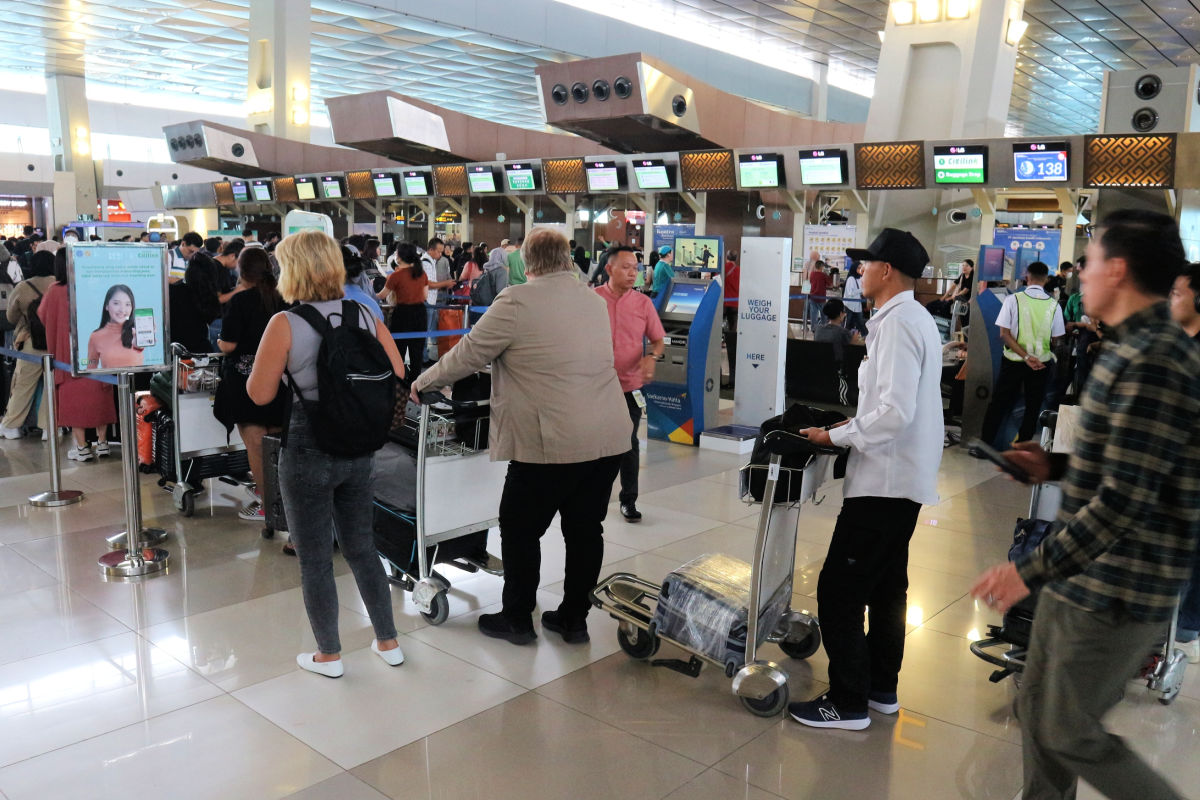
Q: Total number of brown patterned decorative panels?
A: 8